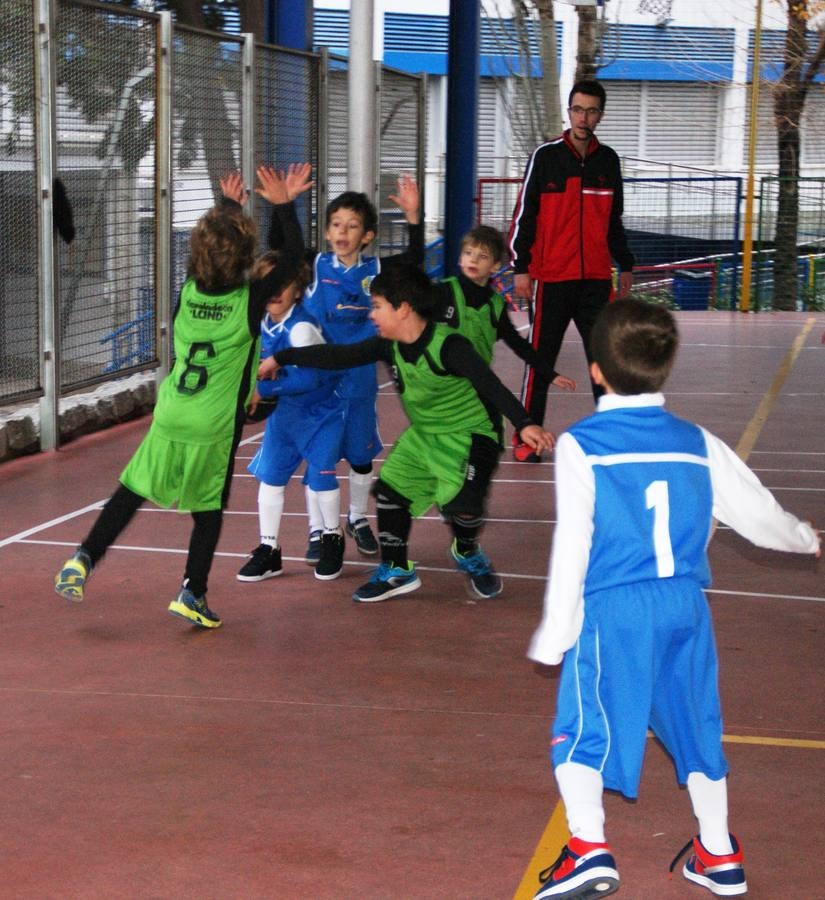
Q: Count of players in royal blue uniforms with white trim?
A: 3